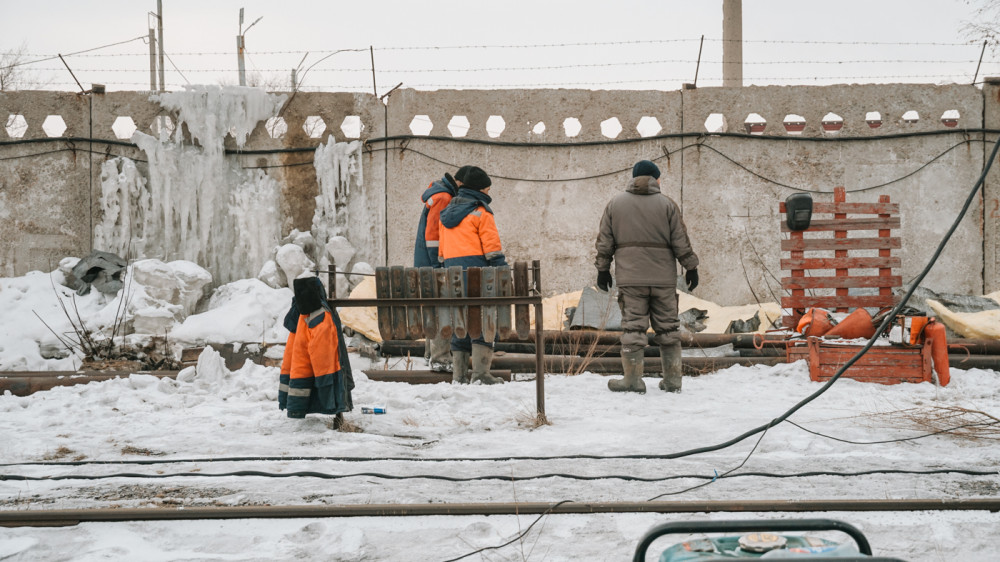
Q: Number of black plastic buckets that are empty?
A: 0